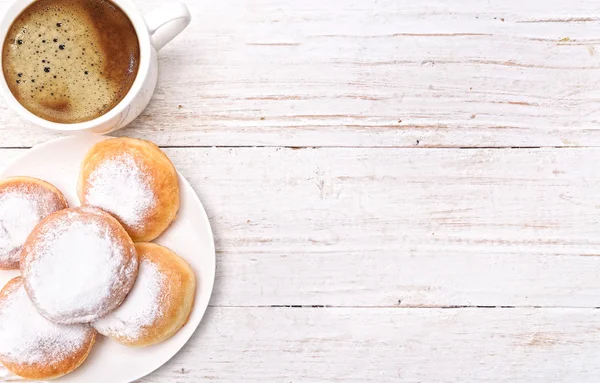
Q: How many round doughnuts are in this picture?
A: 5